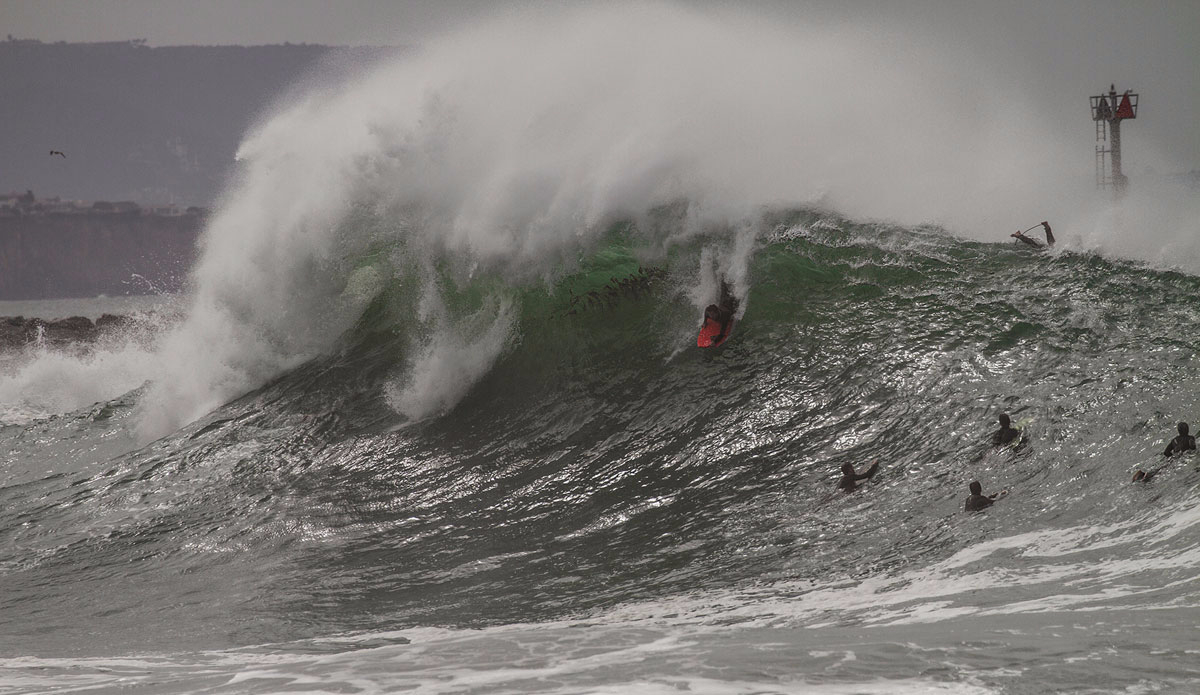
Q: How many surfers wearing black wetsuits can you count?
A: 6